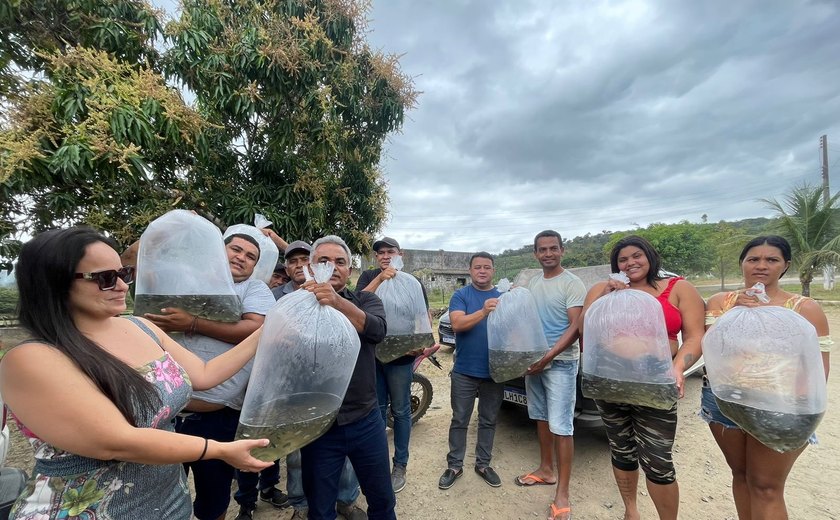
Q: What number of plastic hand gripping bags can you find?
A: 7